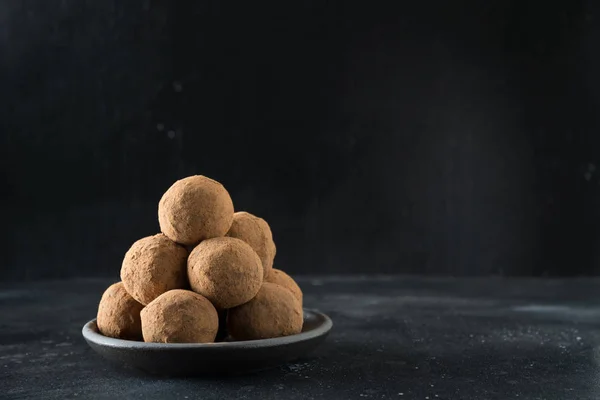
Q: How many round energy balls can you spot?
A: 8